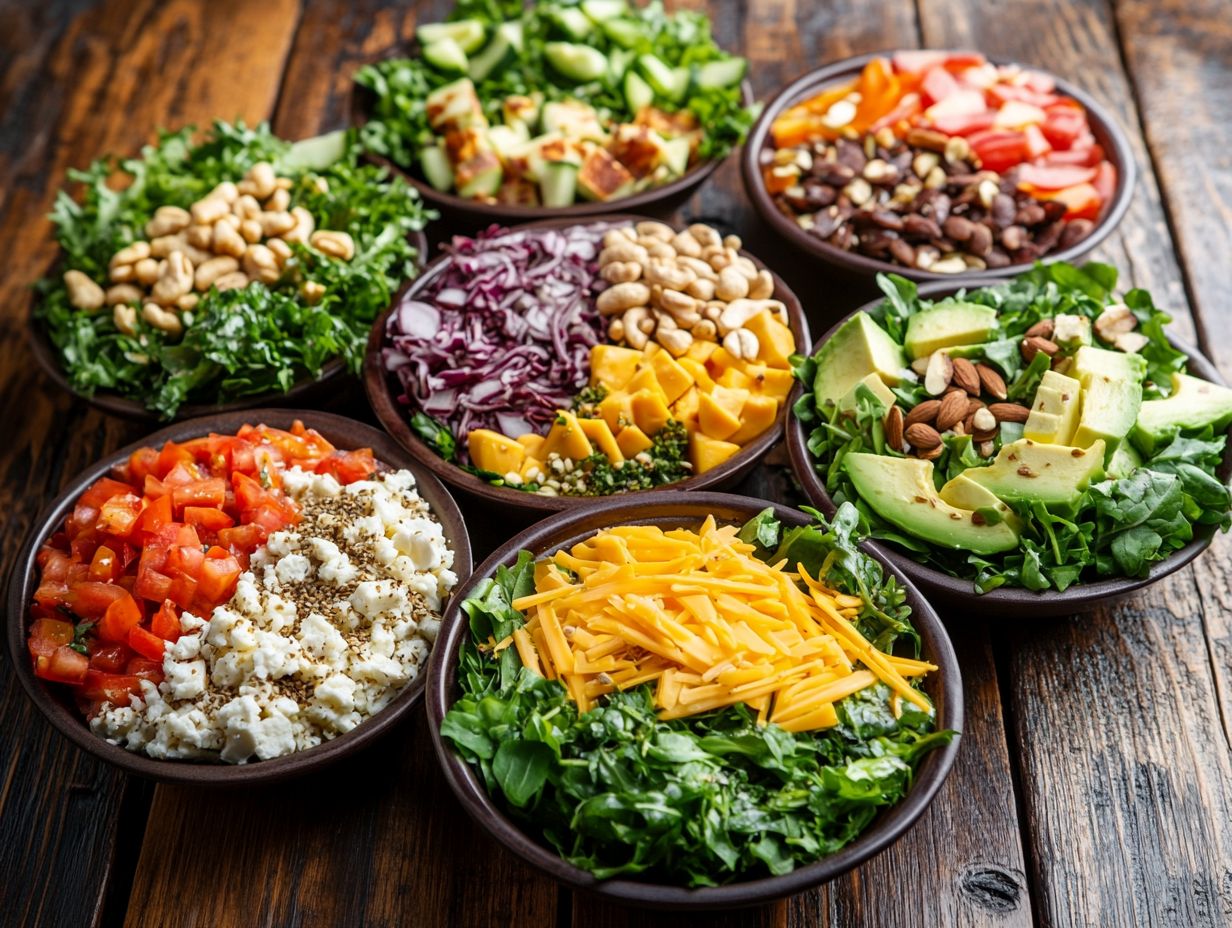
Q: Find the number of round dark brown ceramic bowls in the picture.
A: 7